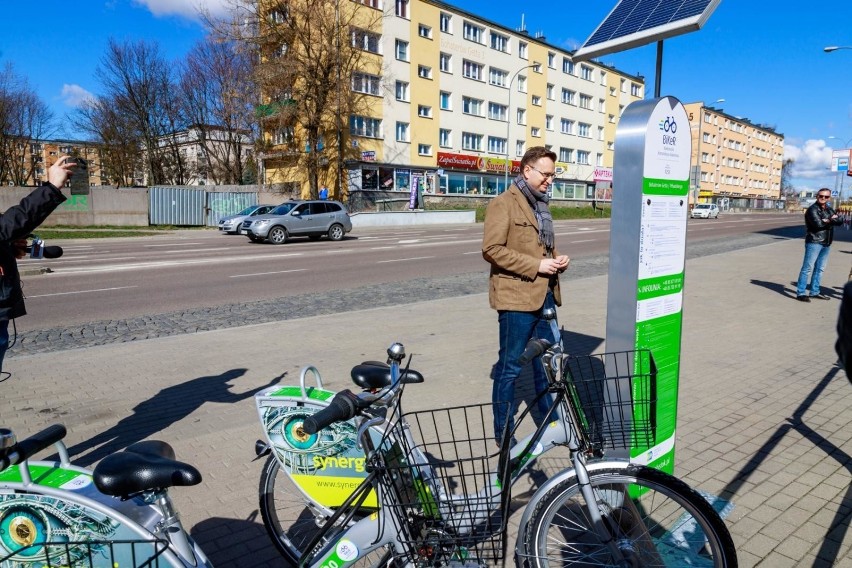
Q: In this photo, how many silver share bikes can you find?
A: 3